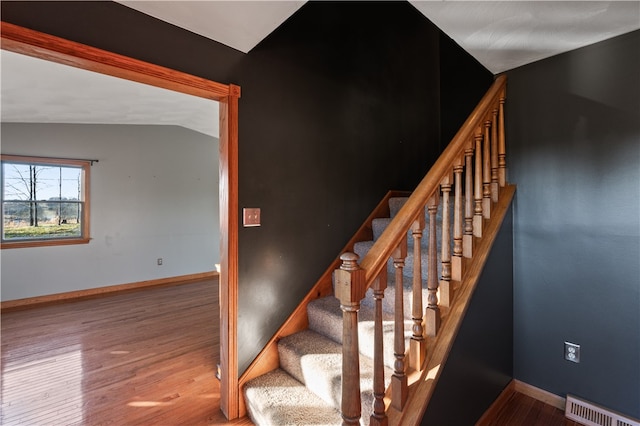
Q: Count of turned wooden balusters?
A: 11